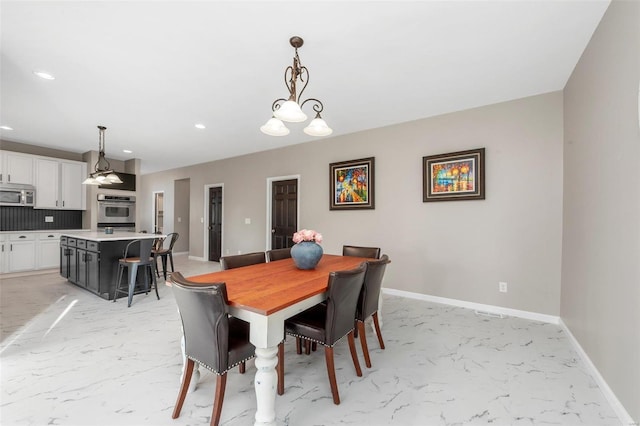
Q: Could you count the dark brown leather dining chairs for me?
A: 6